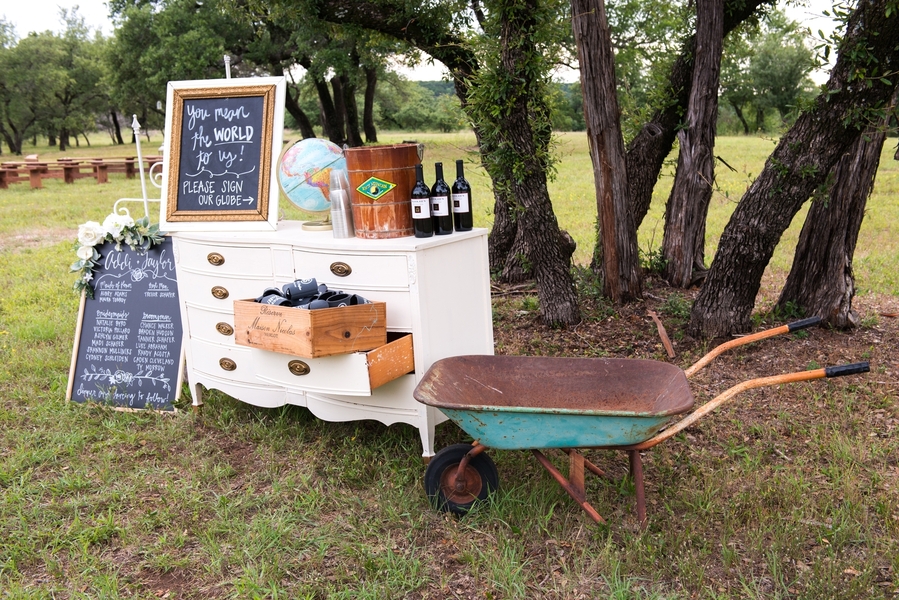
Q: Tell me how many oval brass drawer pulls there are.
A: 6